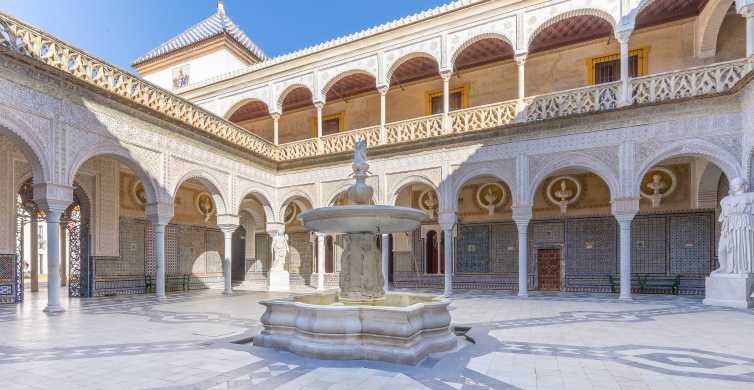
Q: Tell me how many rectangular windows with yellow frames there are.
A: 3